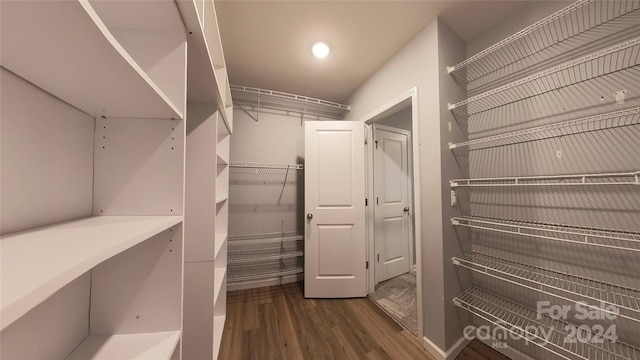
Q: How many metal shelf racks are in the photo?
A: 12